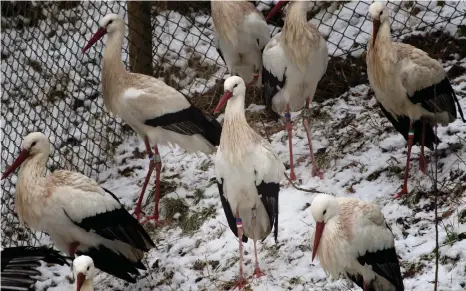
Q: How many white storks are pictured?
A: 8